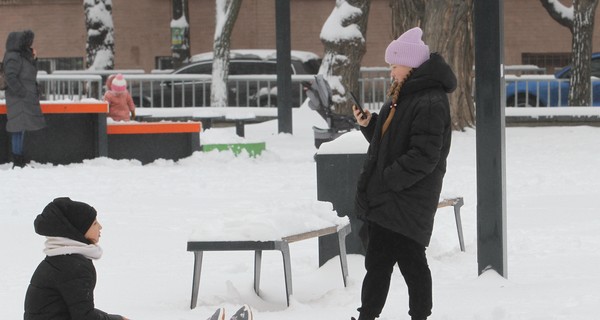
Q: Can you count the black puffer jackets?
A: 2